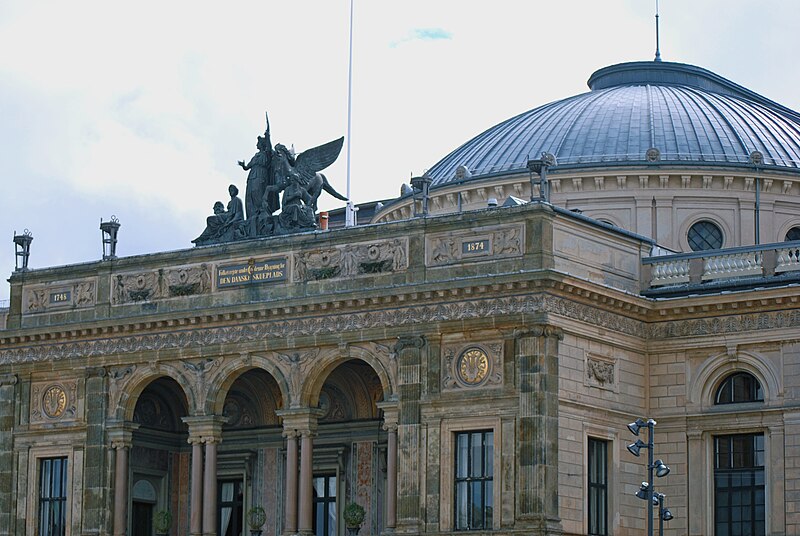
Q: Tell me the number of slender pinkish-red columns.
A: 6